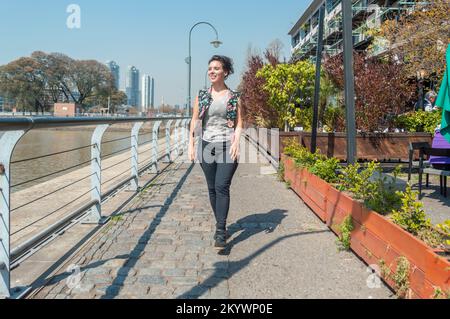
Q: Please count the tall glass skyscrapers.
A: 3